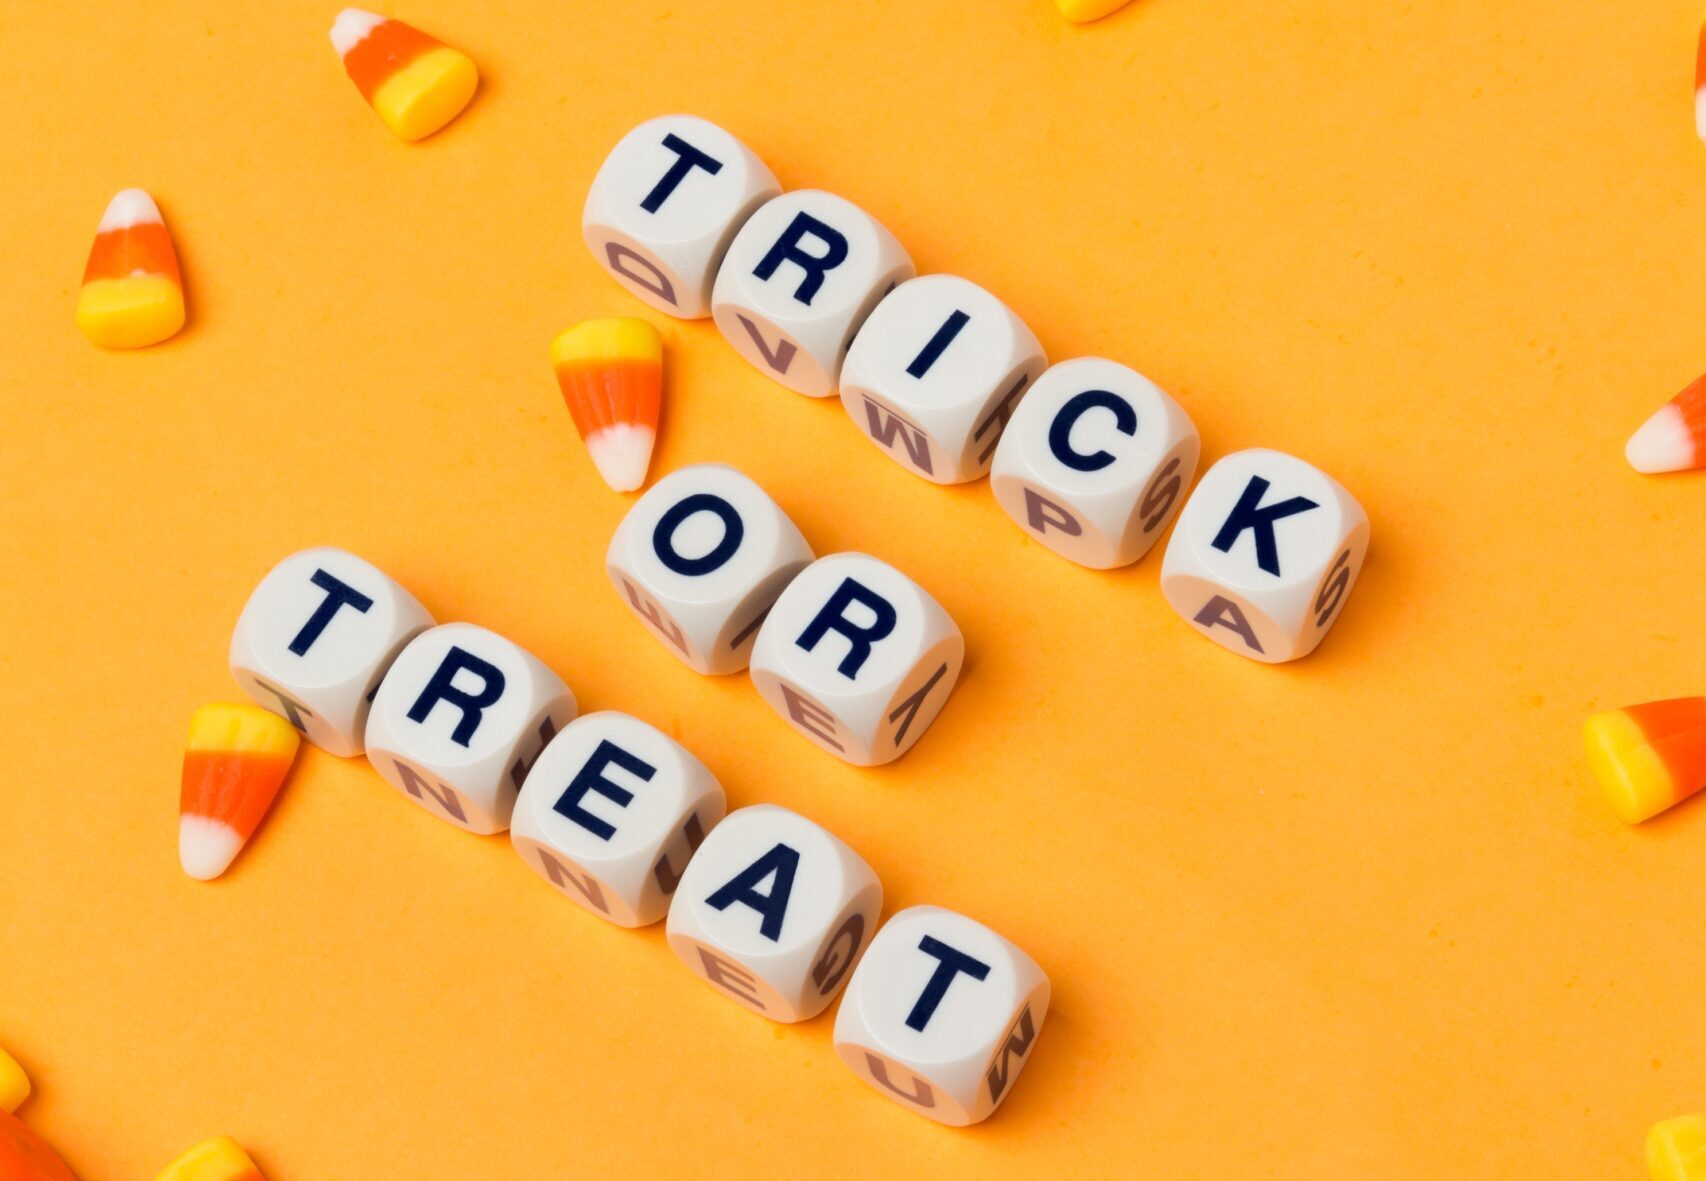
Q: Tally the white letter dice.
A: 12